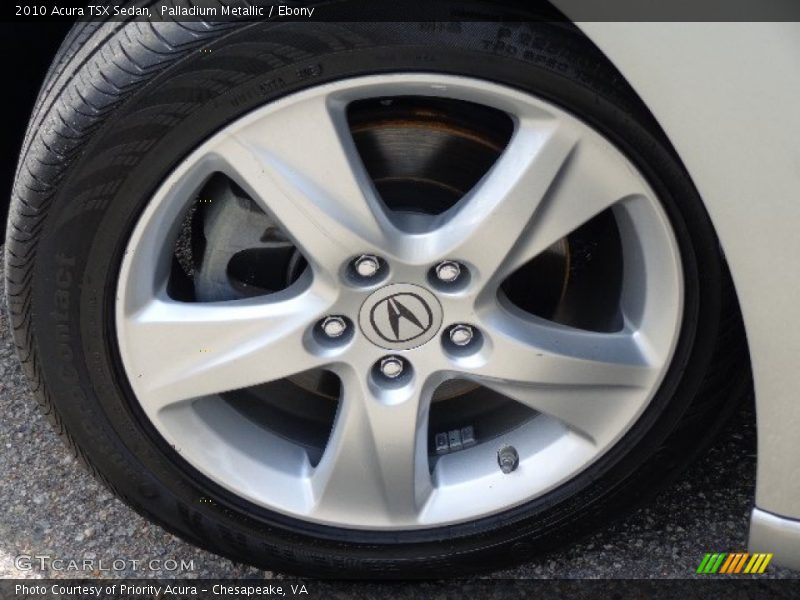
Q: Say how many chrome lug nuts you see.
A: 5